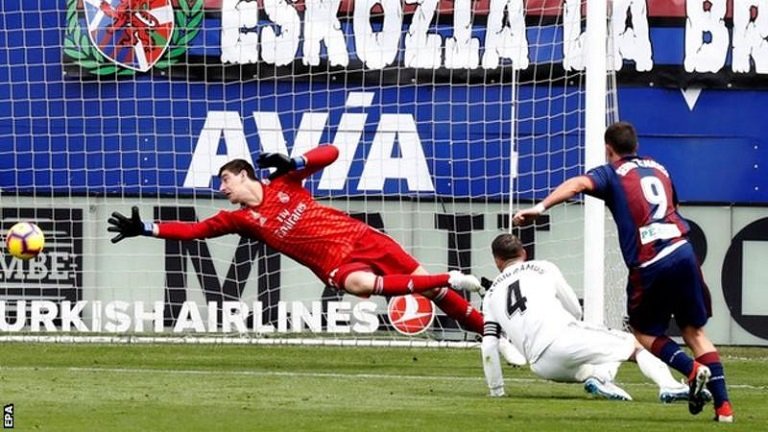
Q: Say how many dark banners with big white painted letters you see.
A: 1